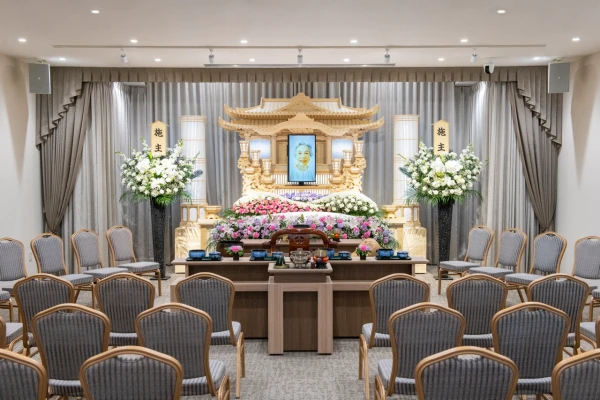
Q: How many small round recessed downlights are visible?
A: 14